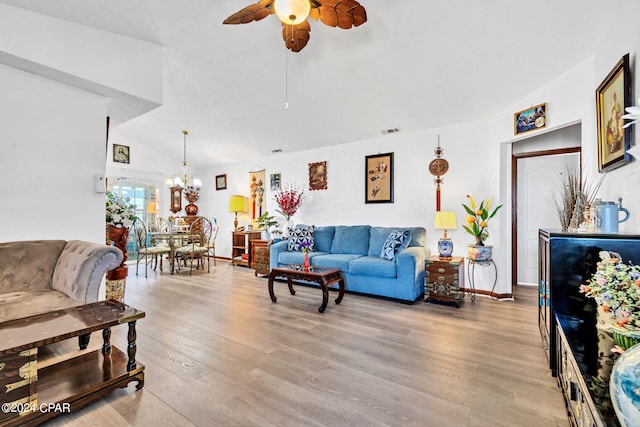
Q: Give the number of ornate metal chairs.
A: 4